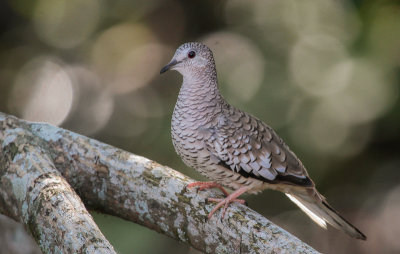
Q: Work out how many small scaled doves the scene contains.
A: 1